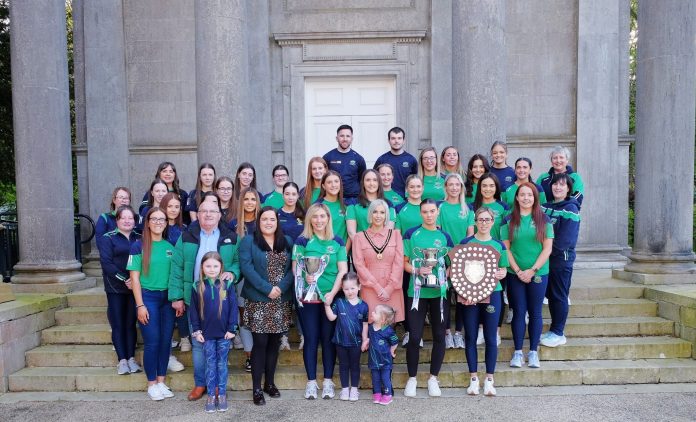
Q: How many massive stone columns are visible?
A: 4